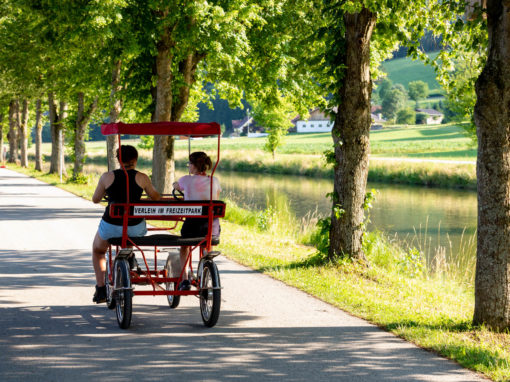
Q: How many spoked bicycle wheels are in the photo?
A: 4